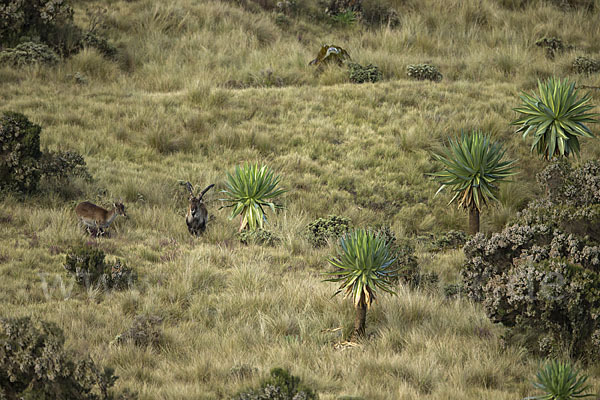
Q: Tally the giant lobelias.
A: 5